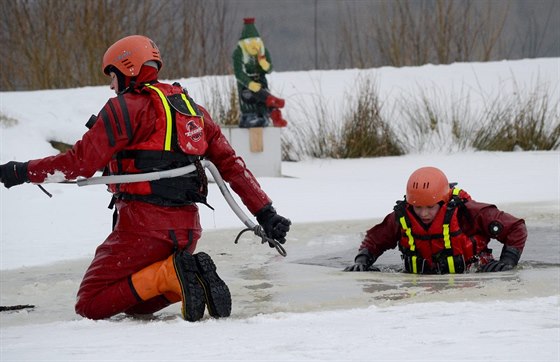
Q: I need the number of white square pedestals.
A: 1